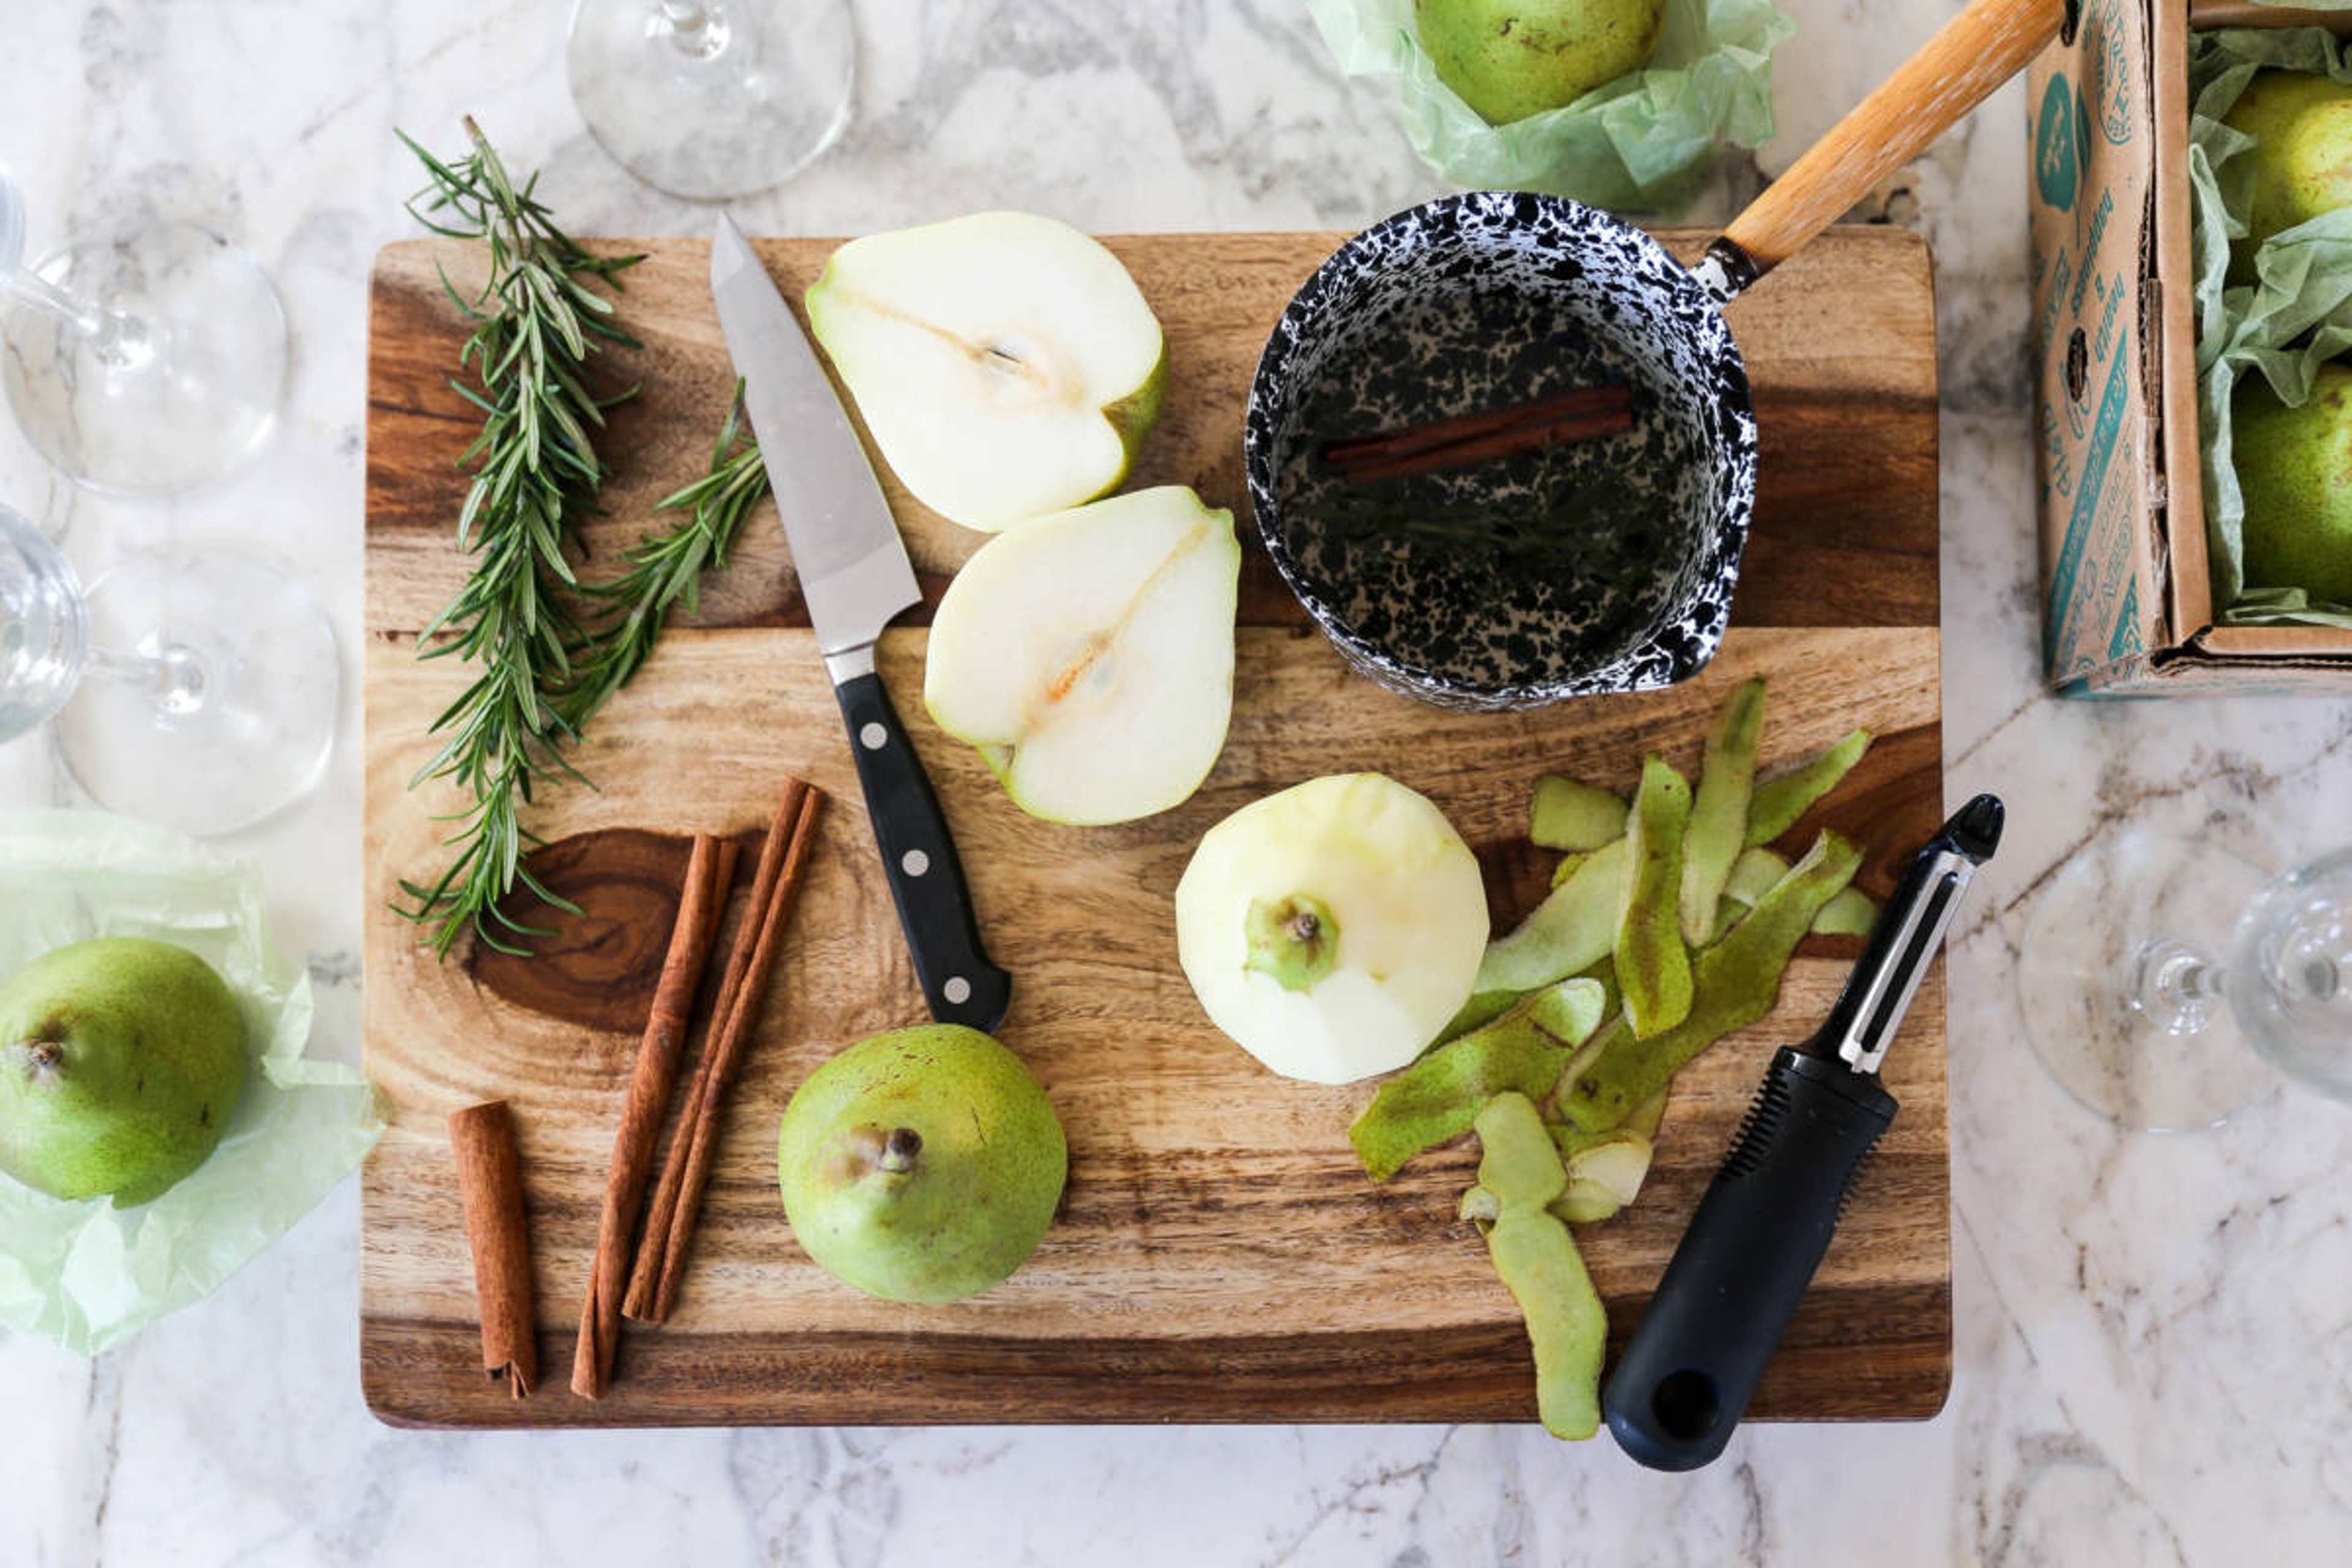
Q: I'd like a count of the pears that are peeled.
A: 1